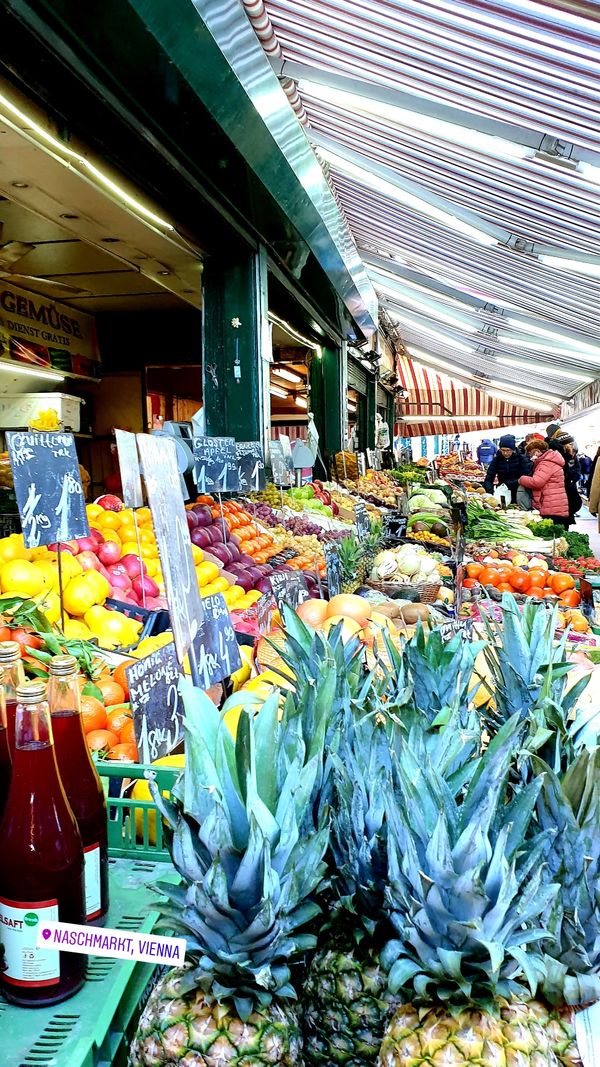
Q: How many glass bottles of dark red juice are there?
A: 4